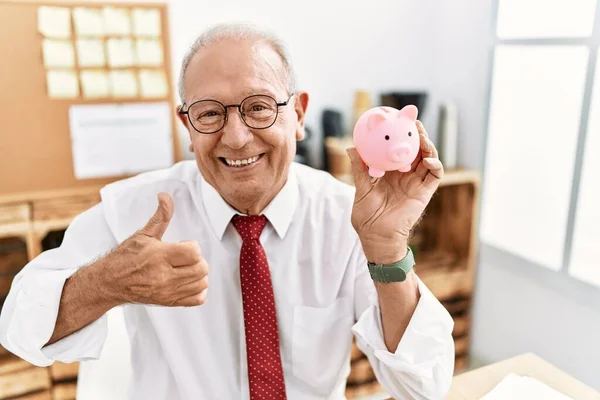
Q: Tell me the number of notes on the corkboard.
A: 12